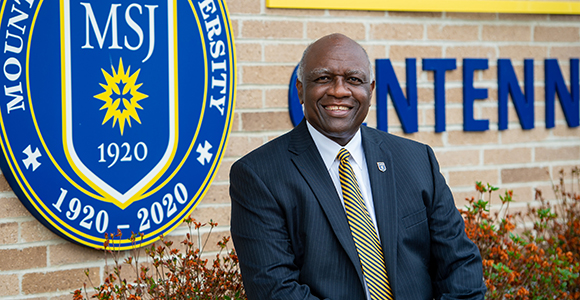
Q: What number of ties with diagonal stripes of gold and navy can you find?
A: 1